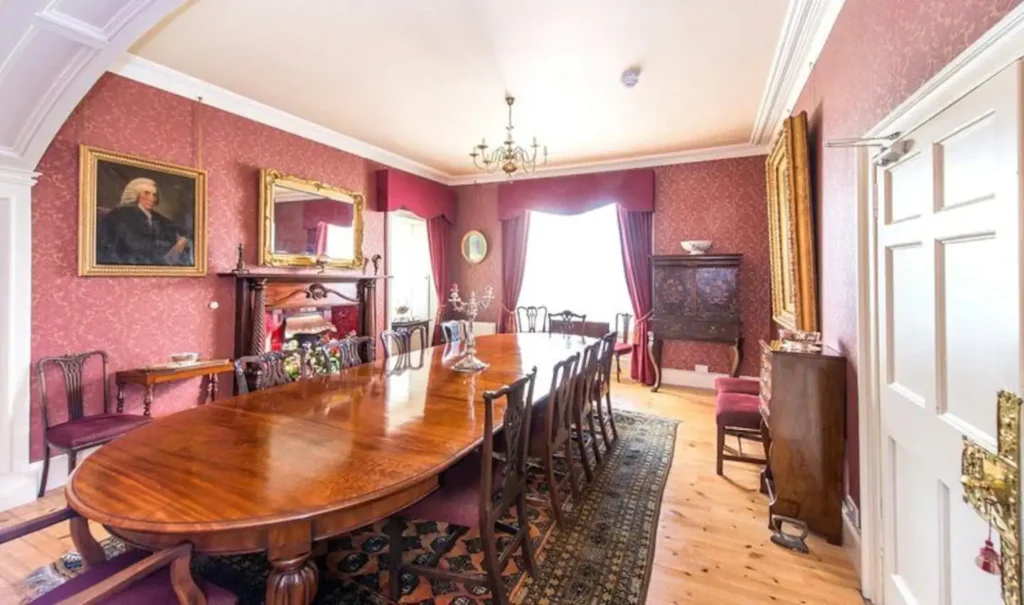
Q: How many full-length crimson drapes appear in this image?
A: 3